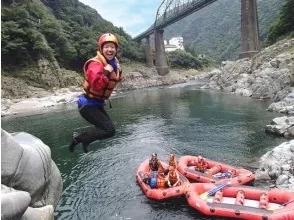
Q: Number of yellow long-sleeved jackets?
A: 0